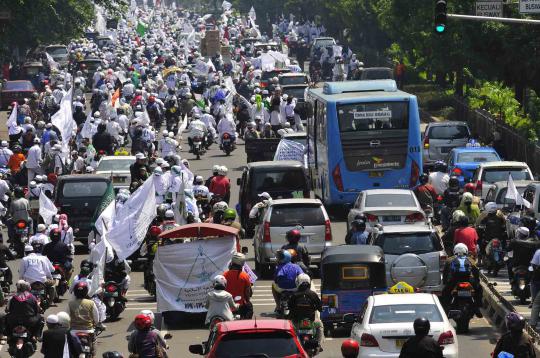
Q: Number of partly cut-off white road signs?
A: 2